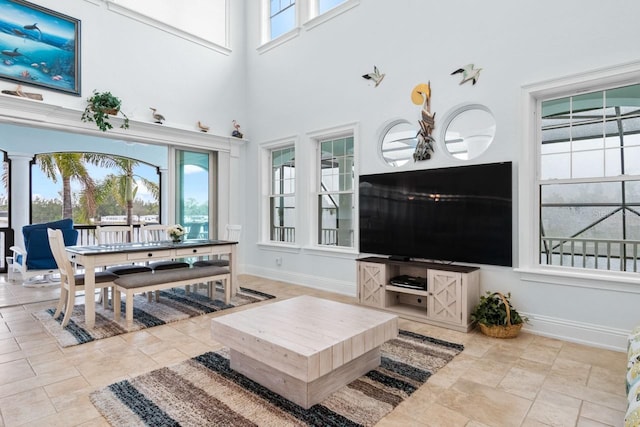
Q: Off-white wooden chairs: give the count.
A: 4